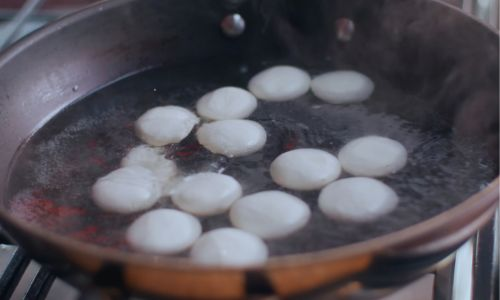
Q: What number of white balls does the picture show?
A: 14